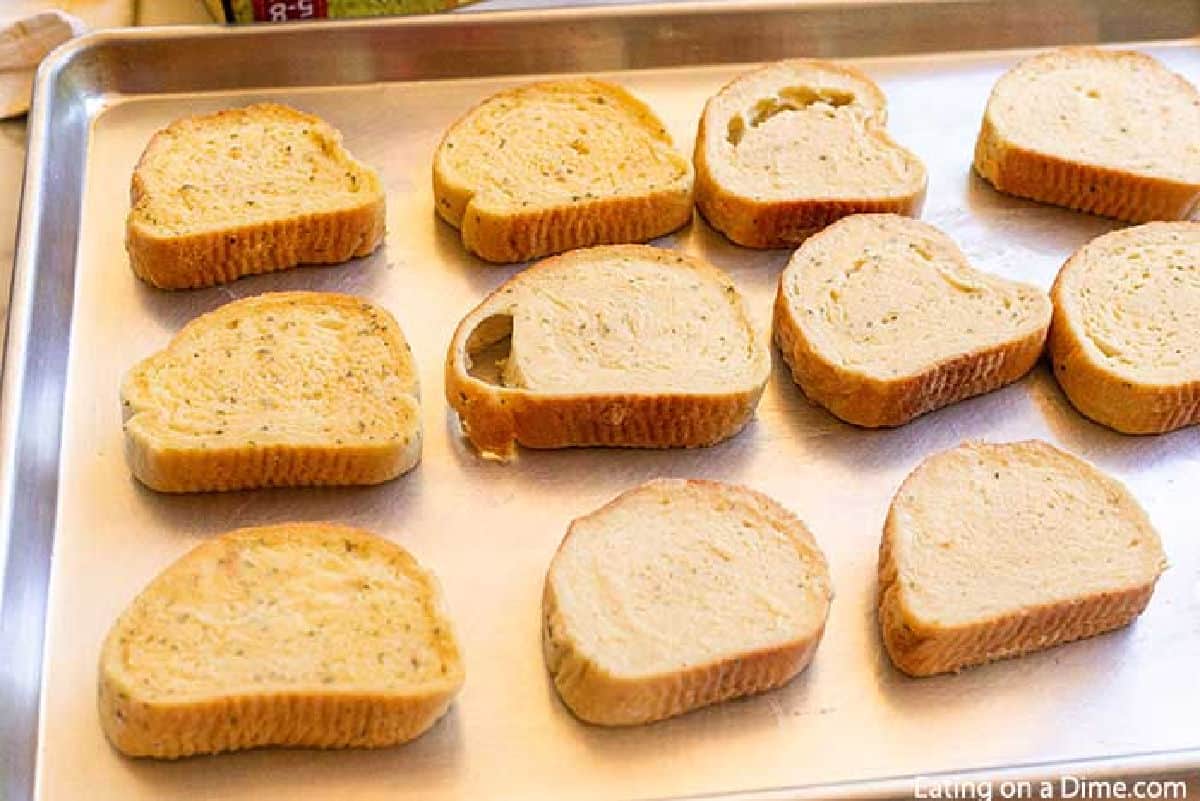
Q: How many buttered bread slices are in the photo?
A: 11